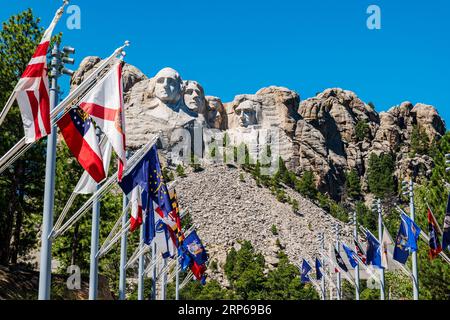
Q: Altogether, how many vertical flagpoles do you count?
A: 12